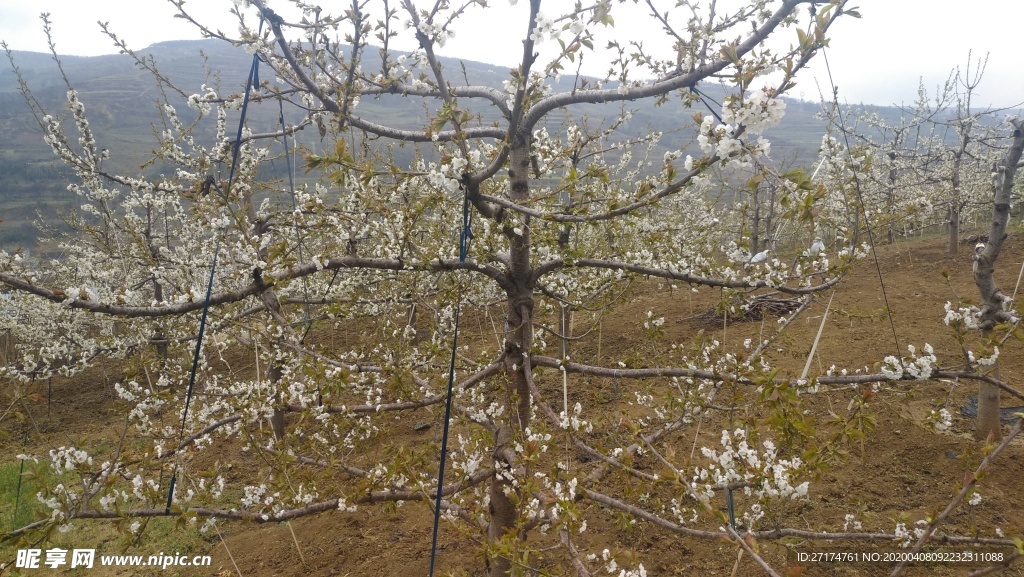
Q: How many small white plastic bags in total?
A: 2